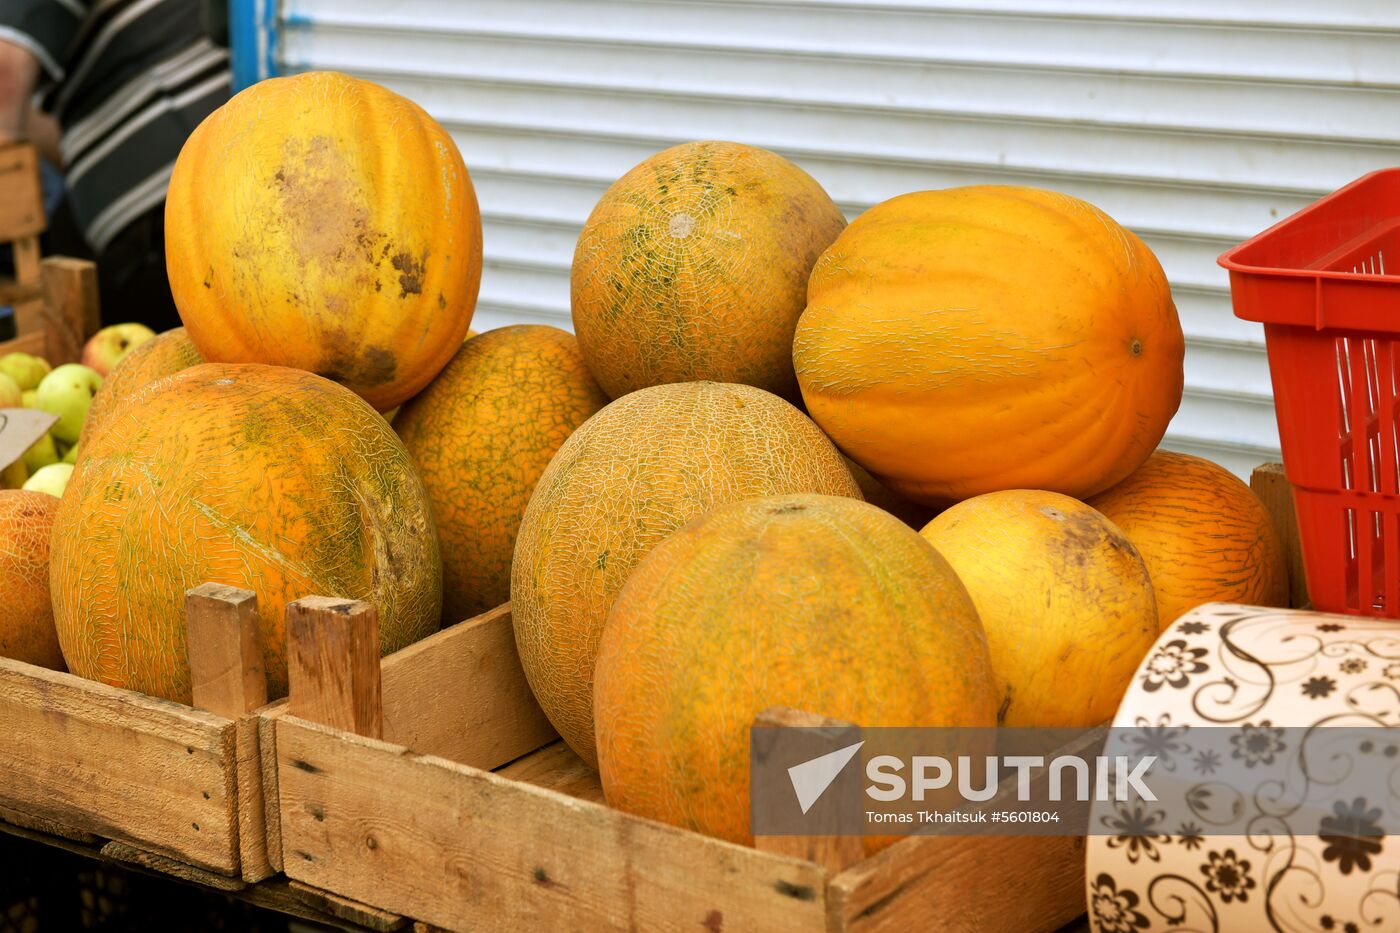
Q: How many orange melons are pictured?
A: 11